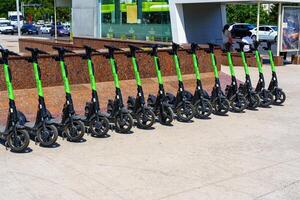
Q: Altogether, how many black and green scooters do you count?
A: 14